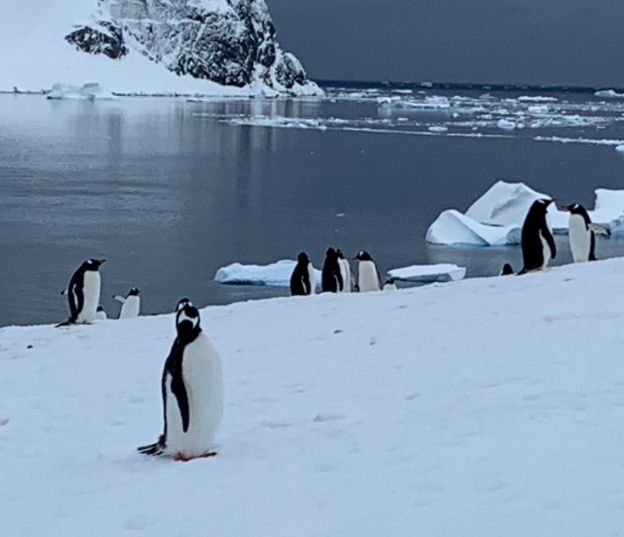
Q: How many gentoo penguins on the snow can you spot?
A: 13